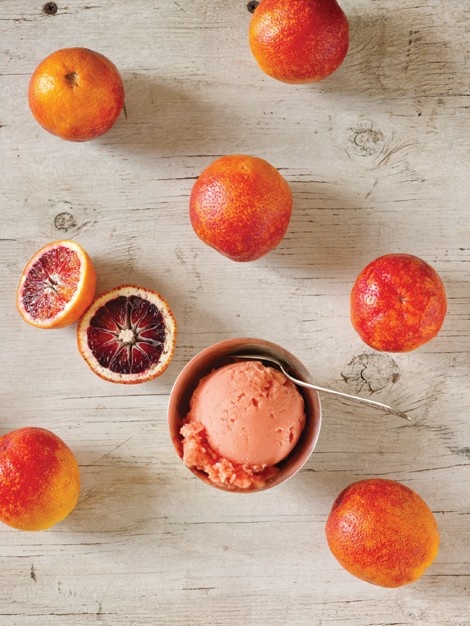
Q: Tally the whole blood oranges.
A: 6